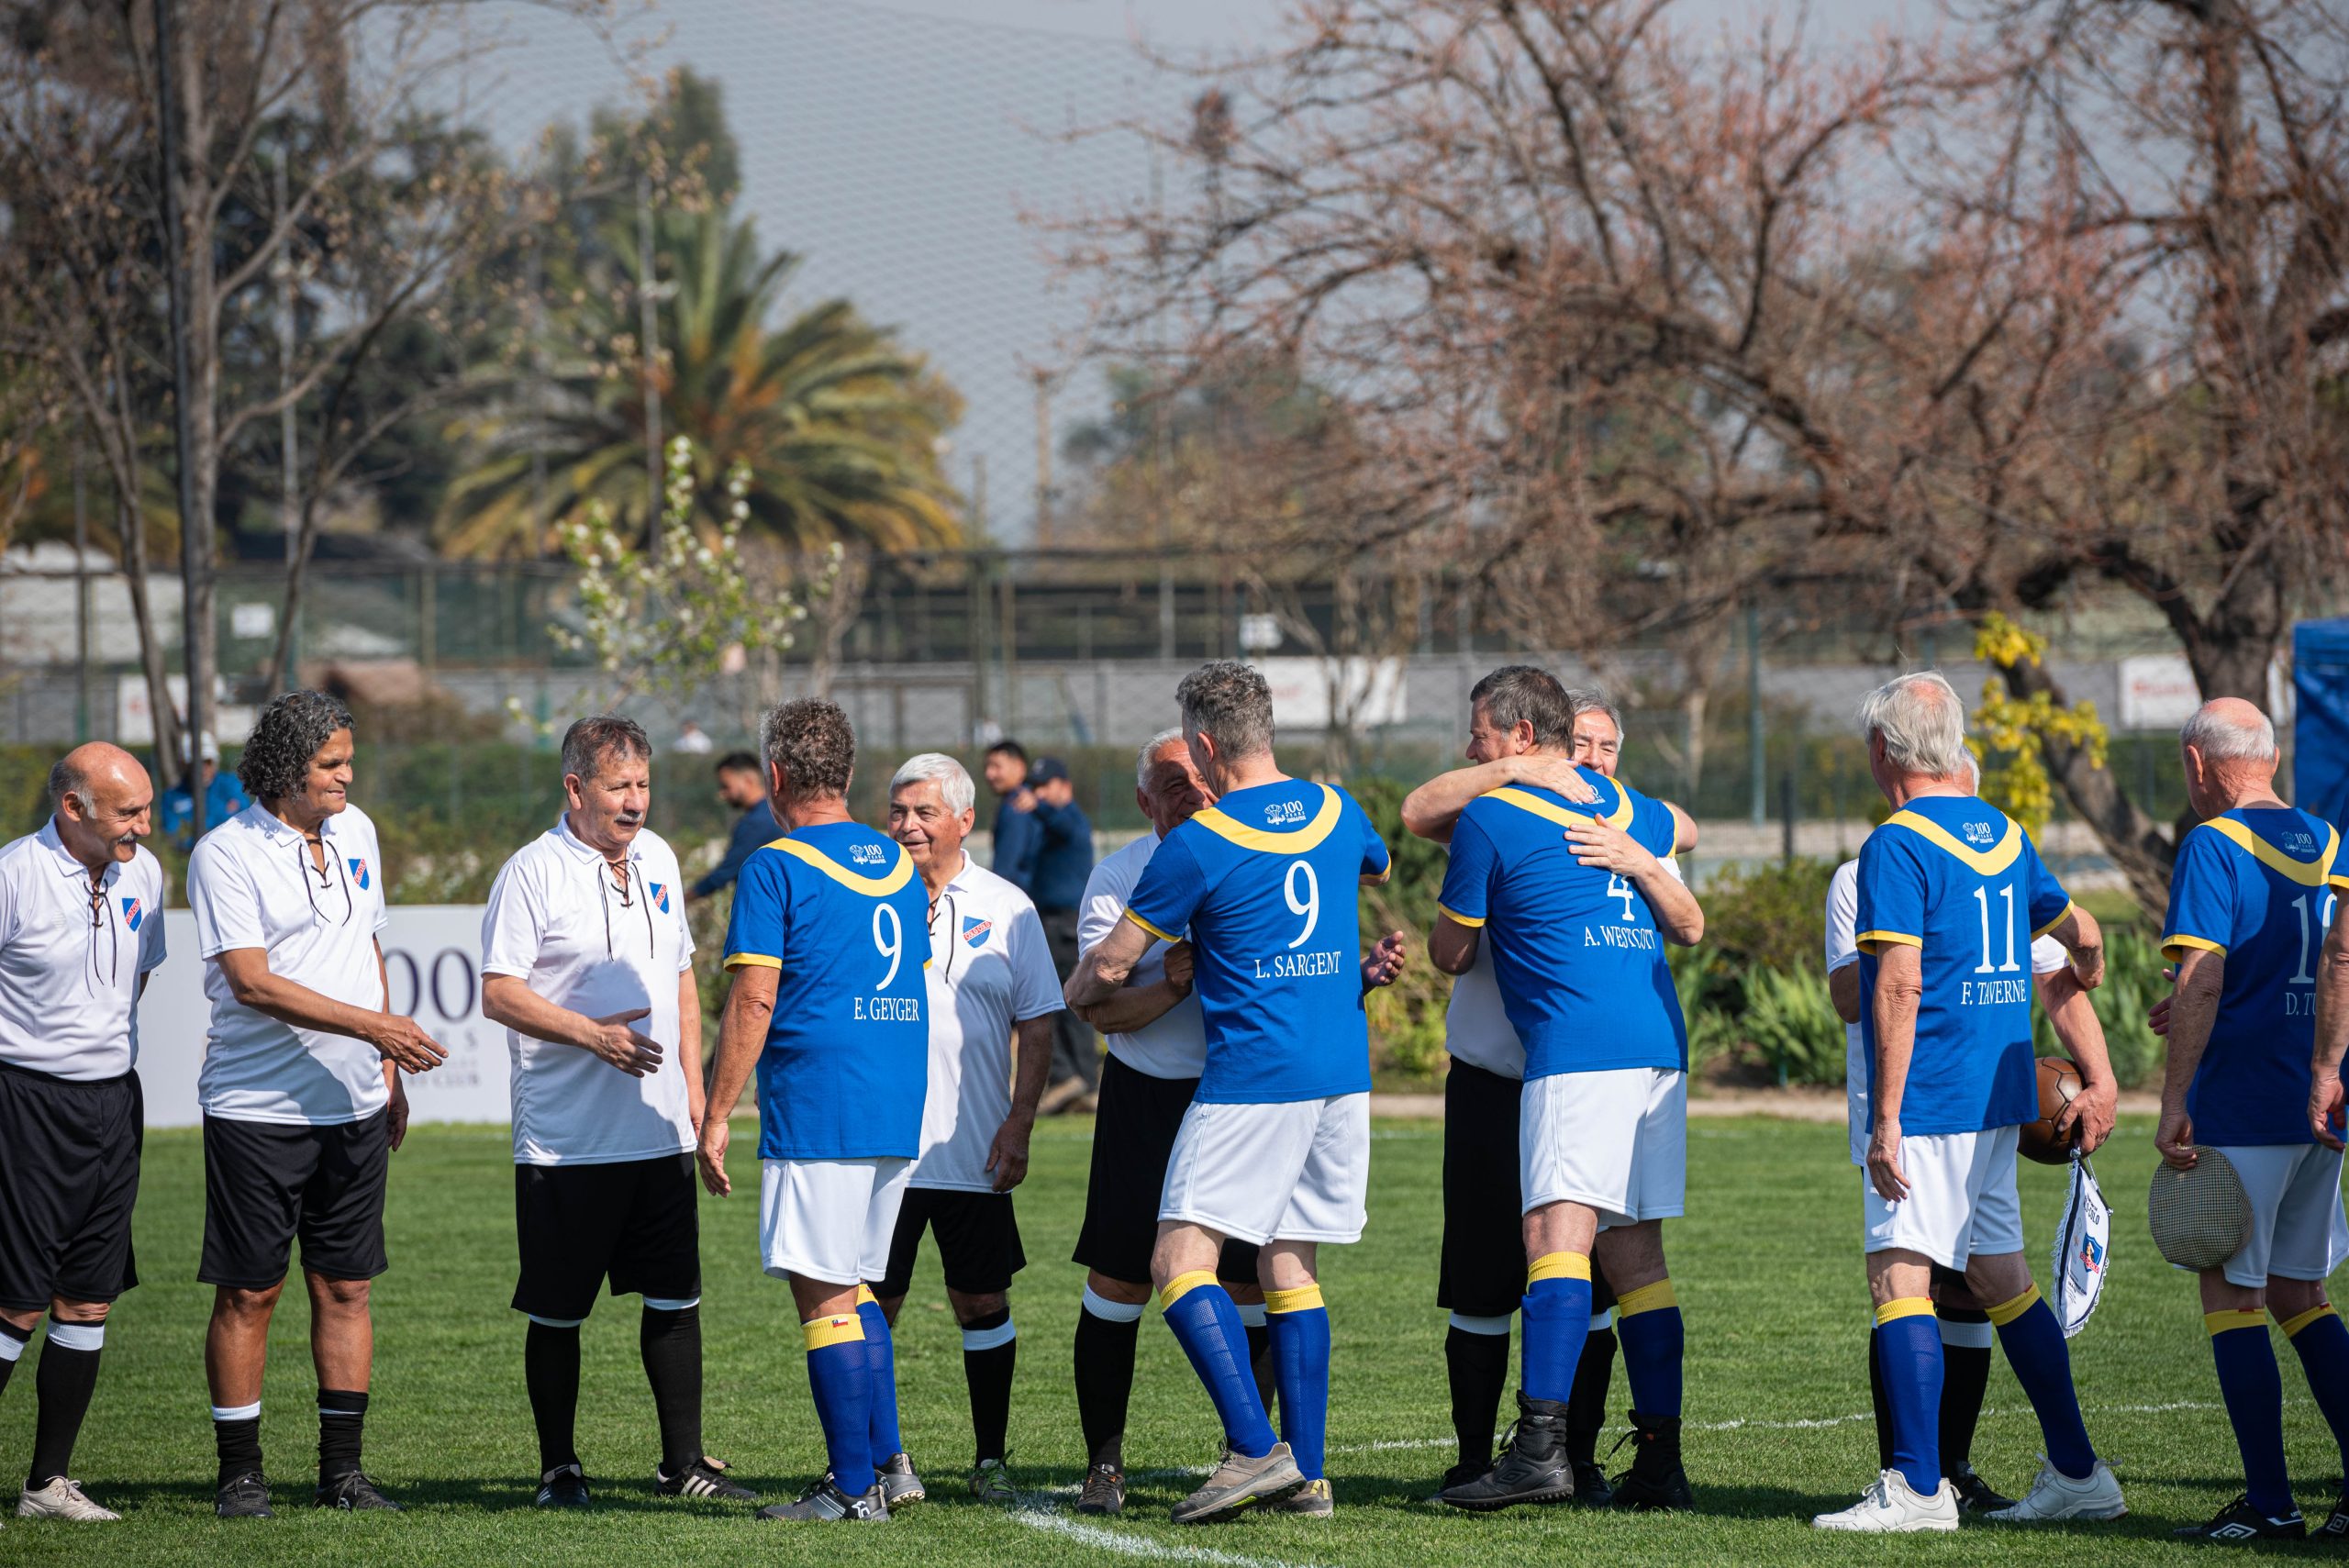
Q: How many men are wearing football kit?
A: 13